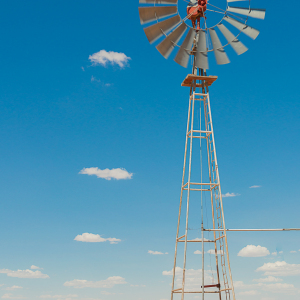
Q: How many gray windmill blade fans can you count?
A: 11